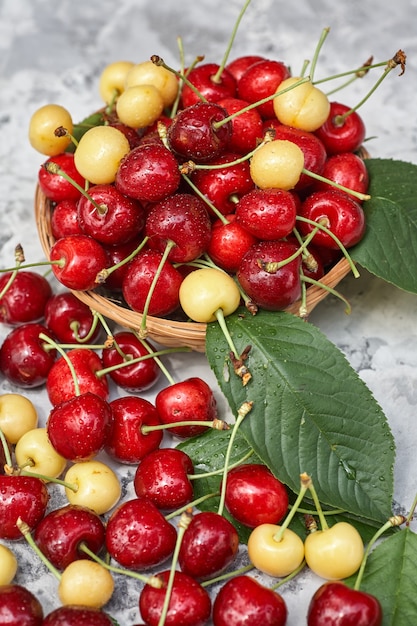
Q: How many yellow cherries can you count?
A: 15